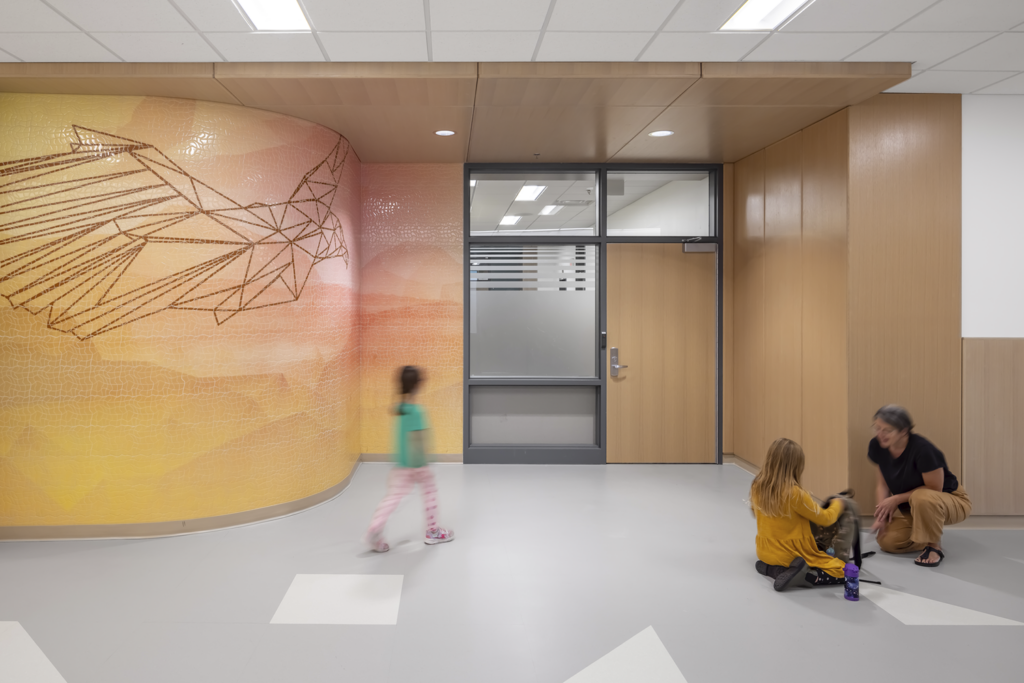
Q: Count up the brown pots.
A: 0